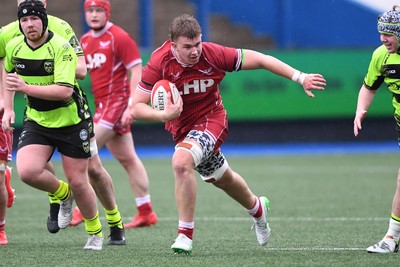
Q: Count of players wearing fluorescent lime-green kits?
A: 3